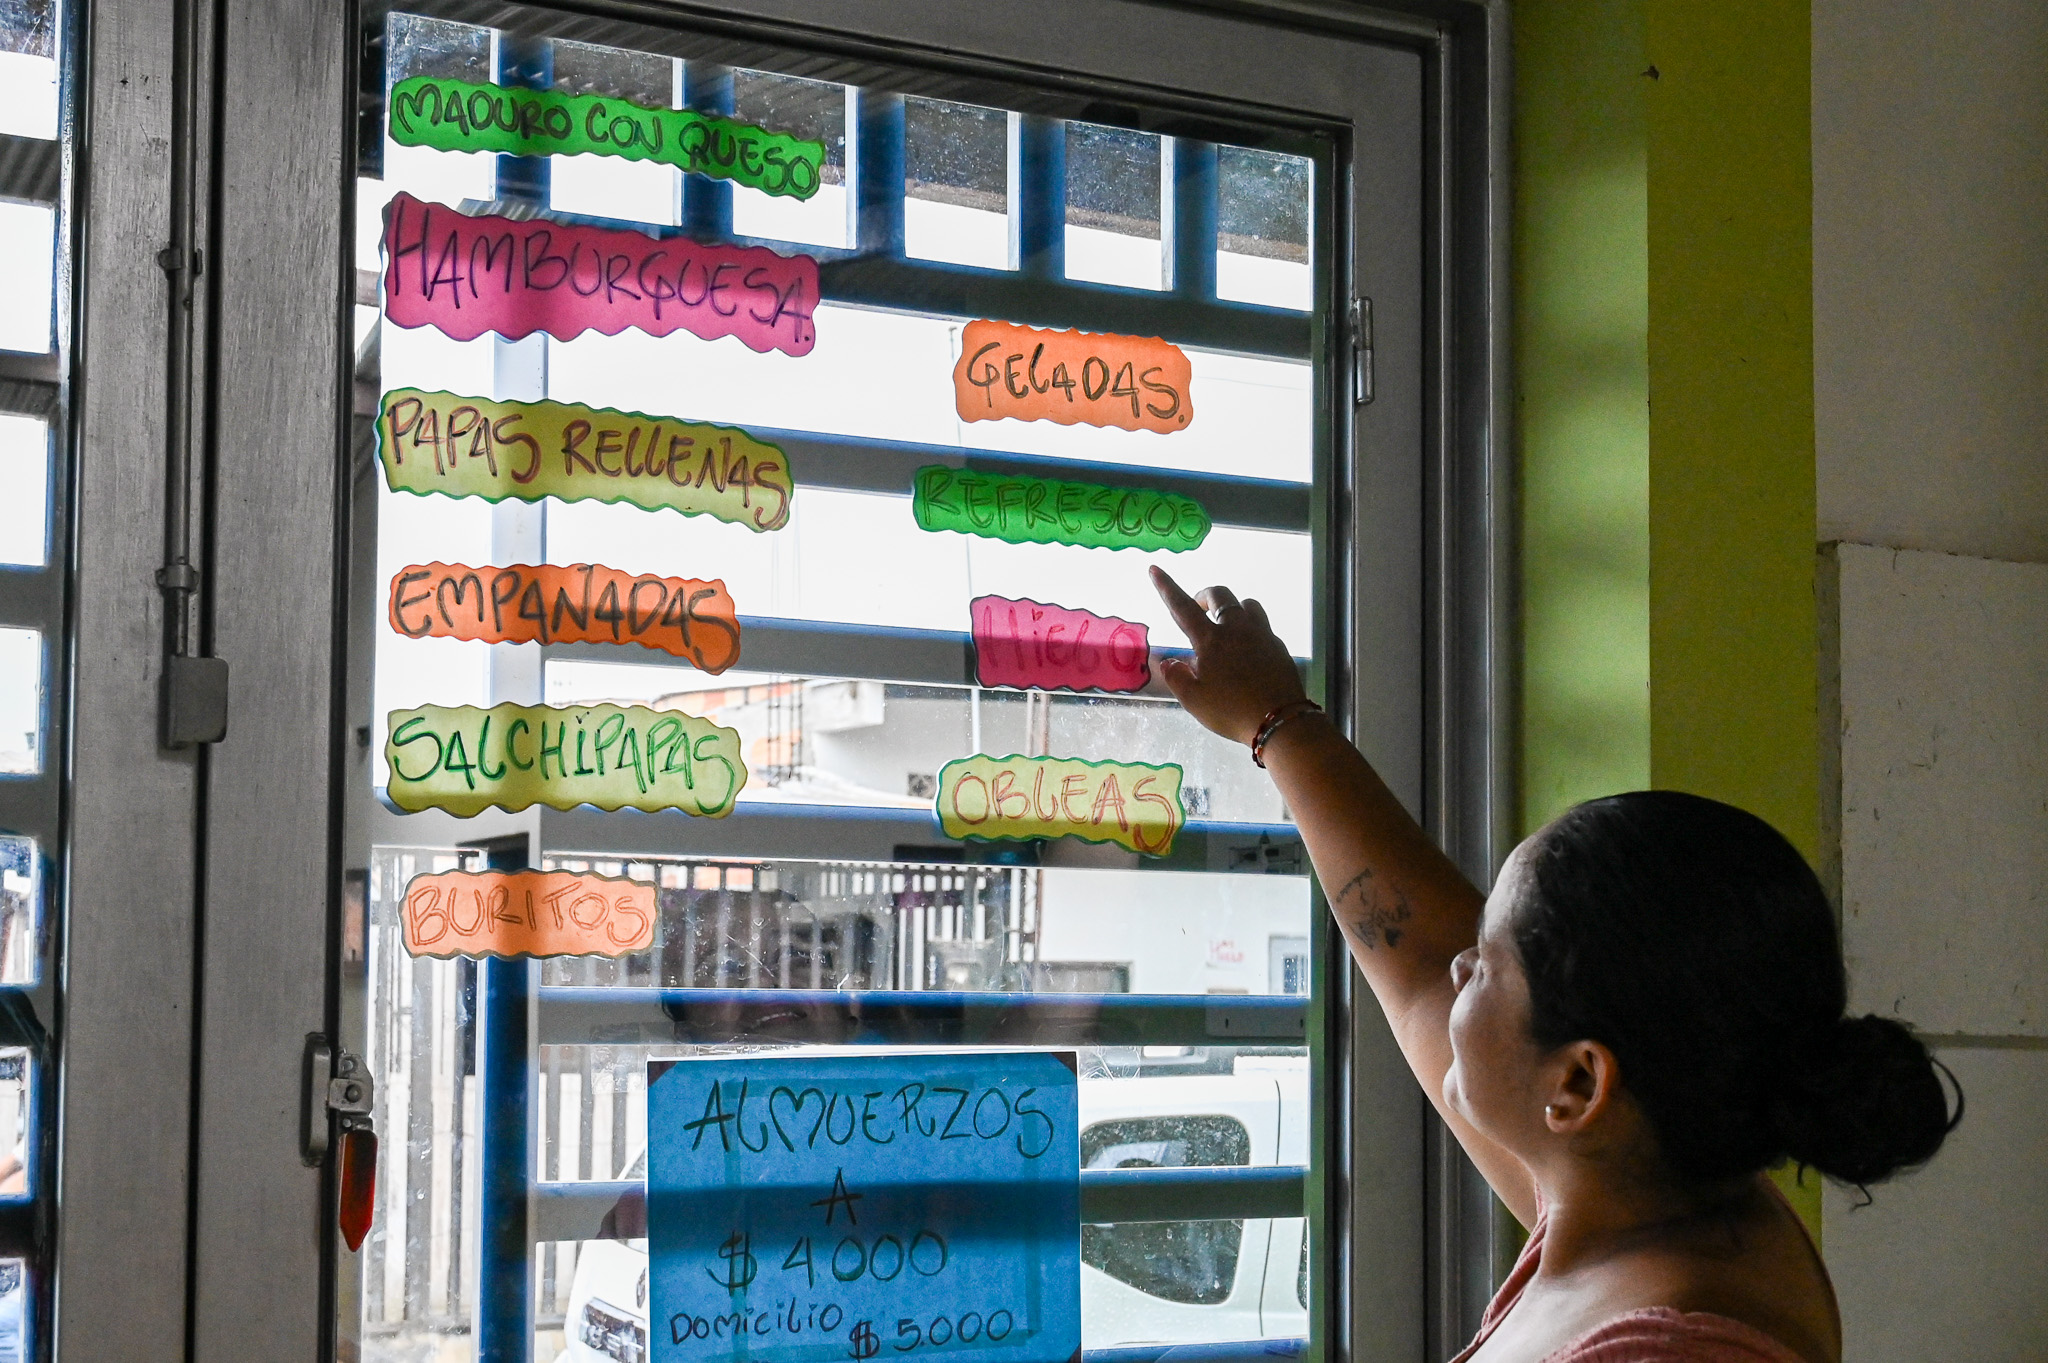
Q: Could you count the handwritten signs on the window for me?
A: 11